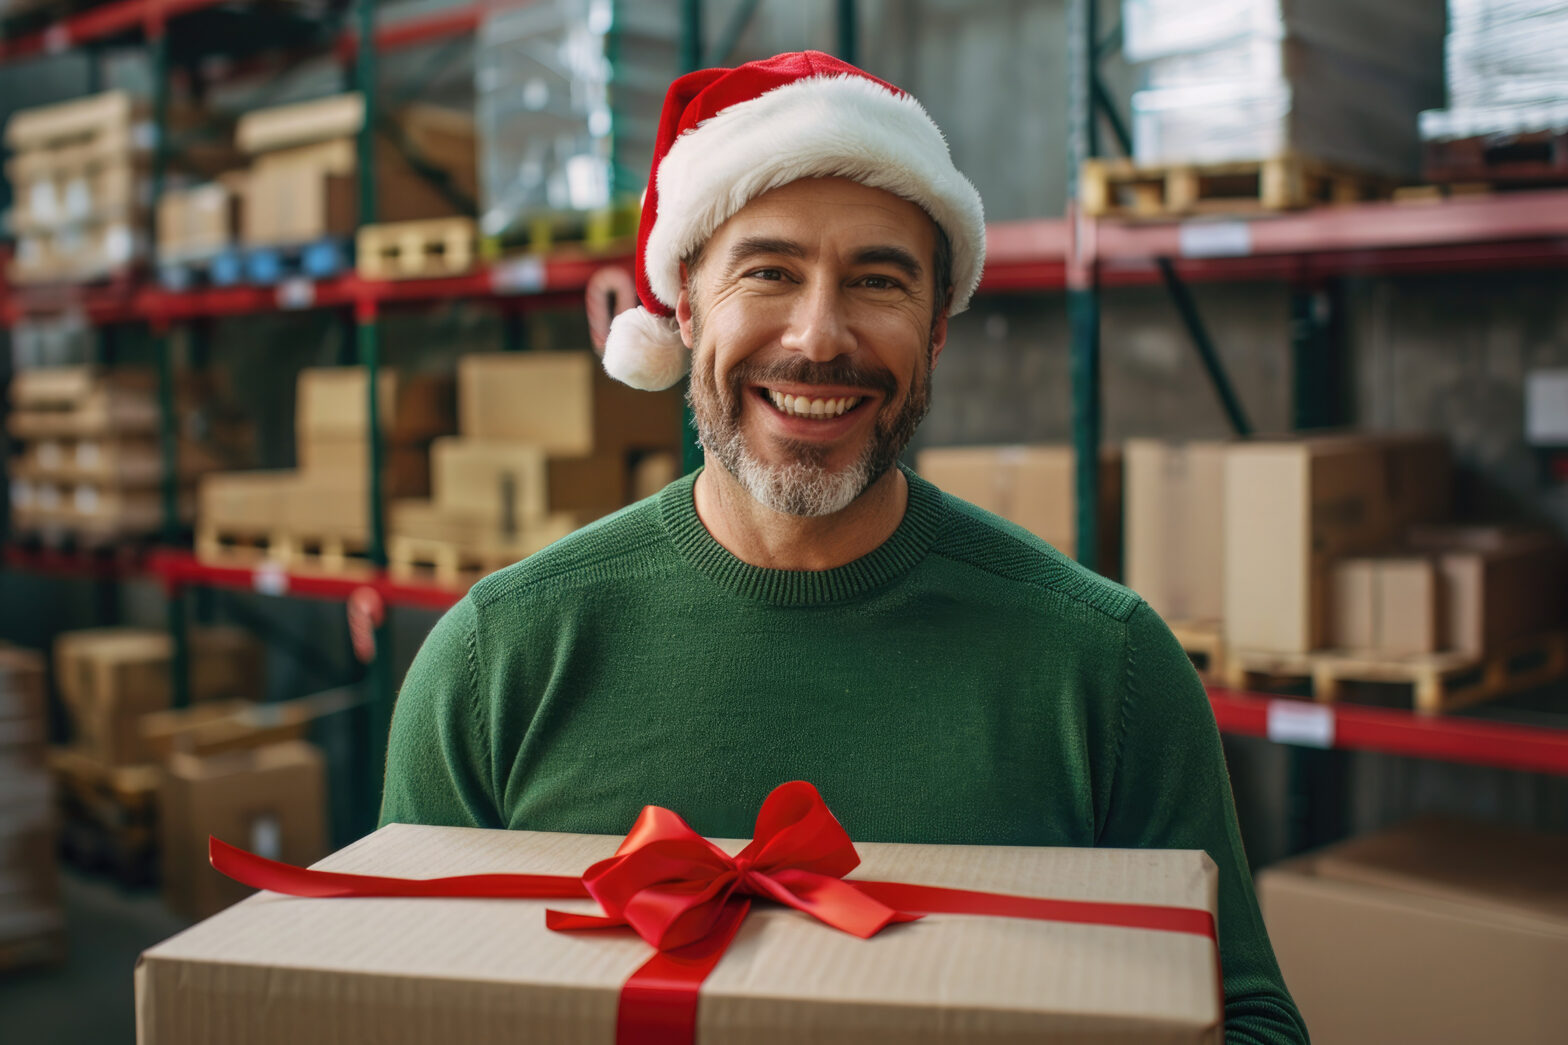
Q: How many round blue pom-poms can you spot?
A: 0